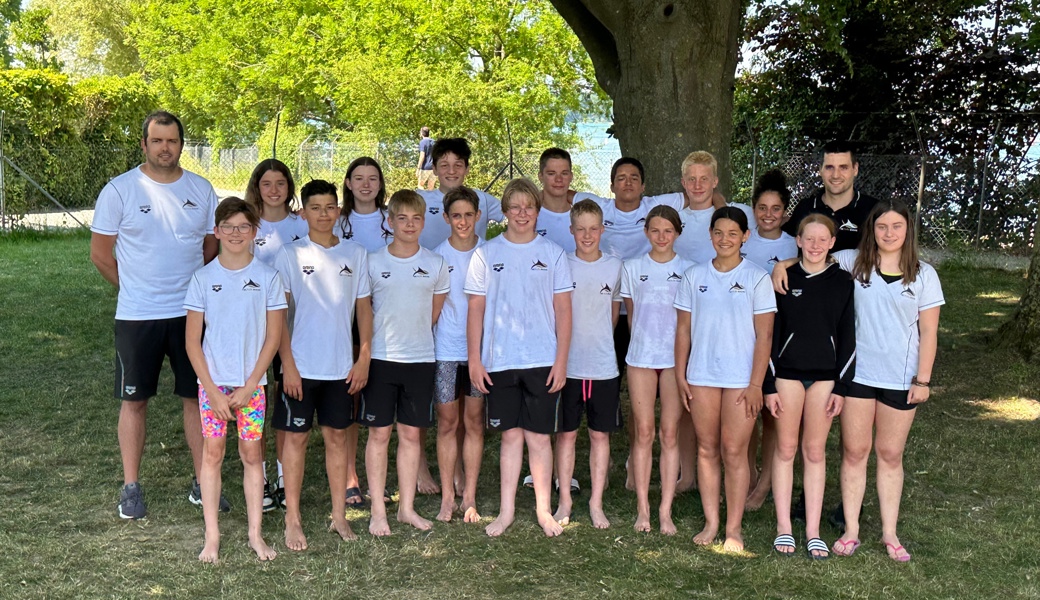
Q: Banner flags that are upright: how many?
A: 0